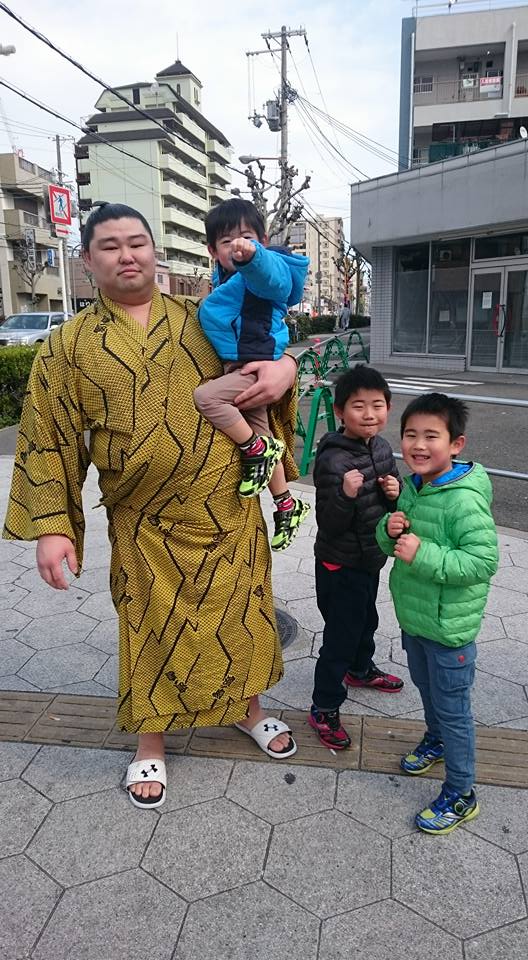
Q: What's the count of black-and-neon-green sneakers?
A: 2